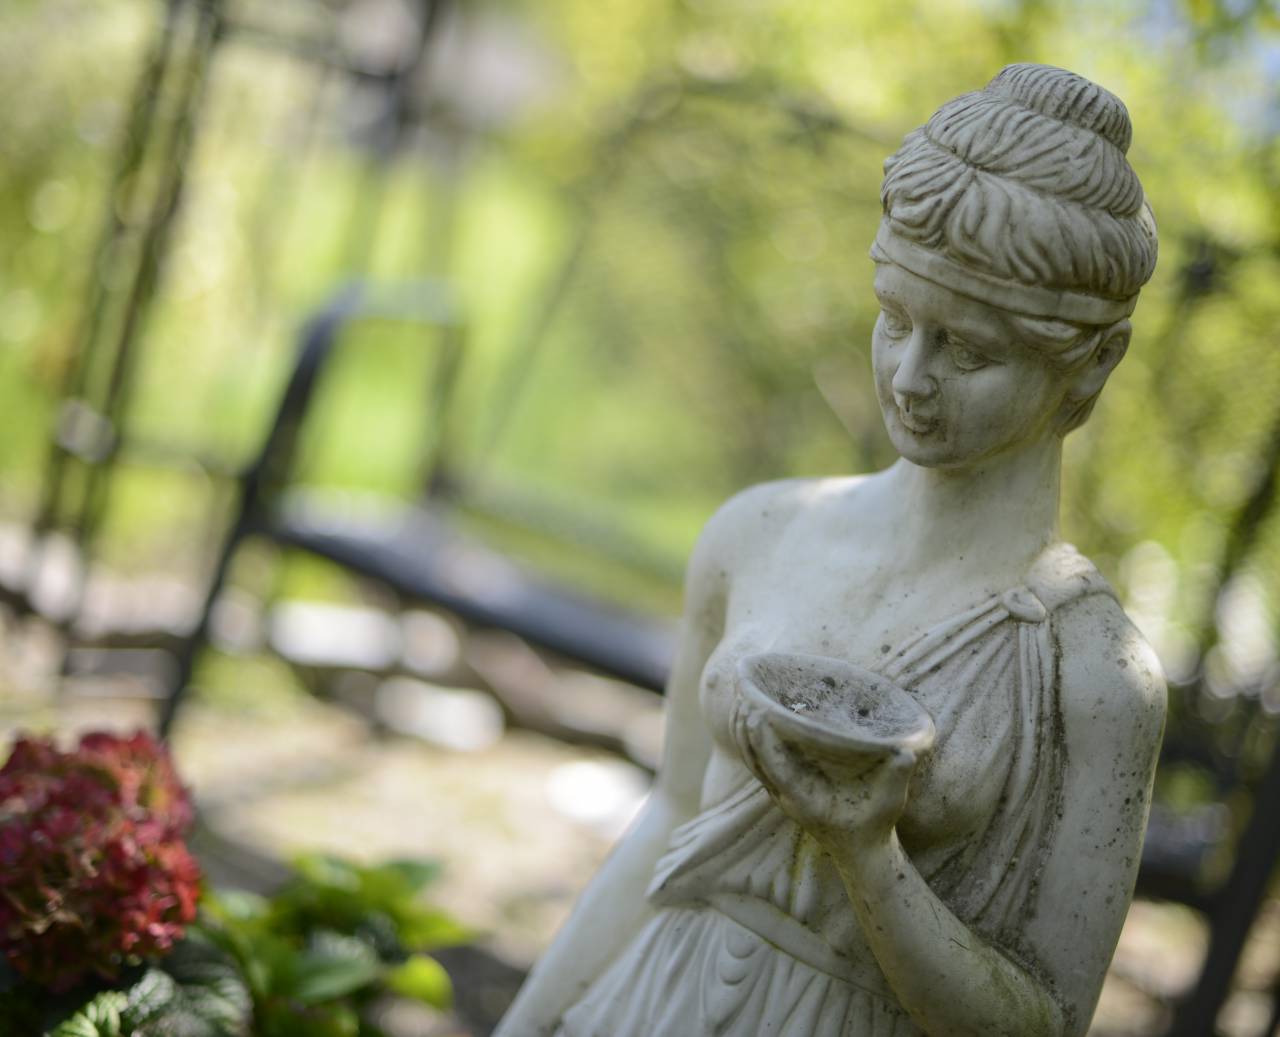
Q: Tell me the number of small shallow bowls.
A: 1